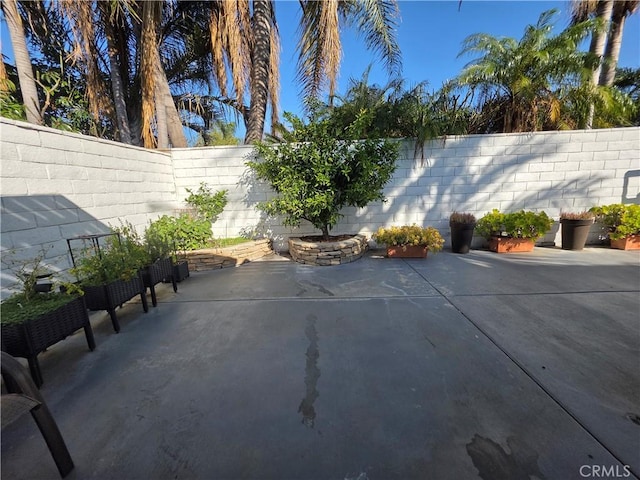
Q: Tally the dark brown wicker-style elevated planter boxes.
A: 3